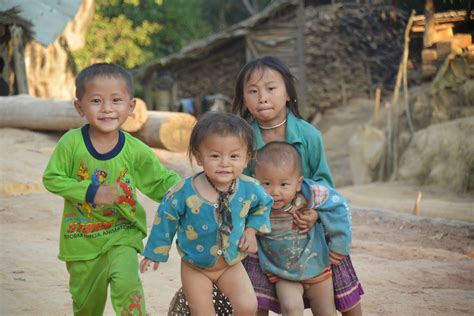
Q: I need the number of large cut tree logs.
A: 2